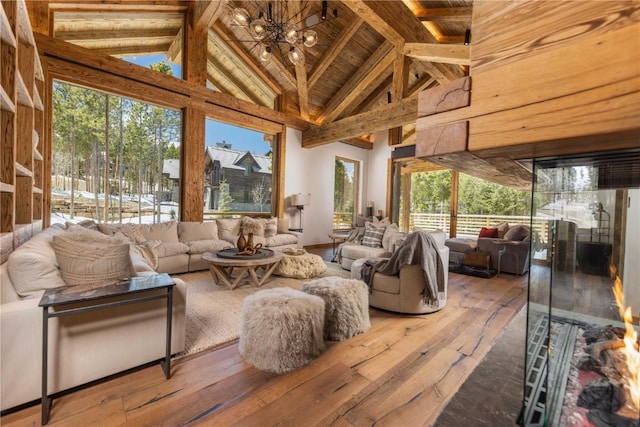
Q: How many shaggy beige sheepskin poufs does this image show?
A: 2